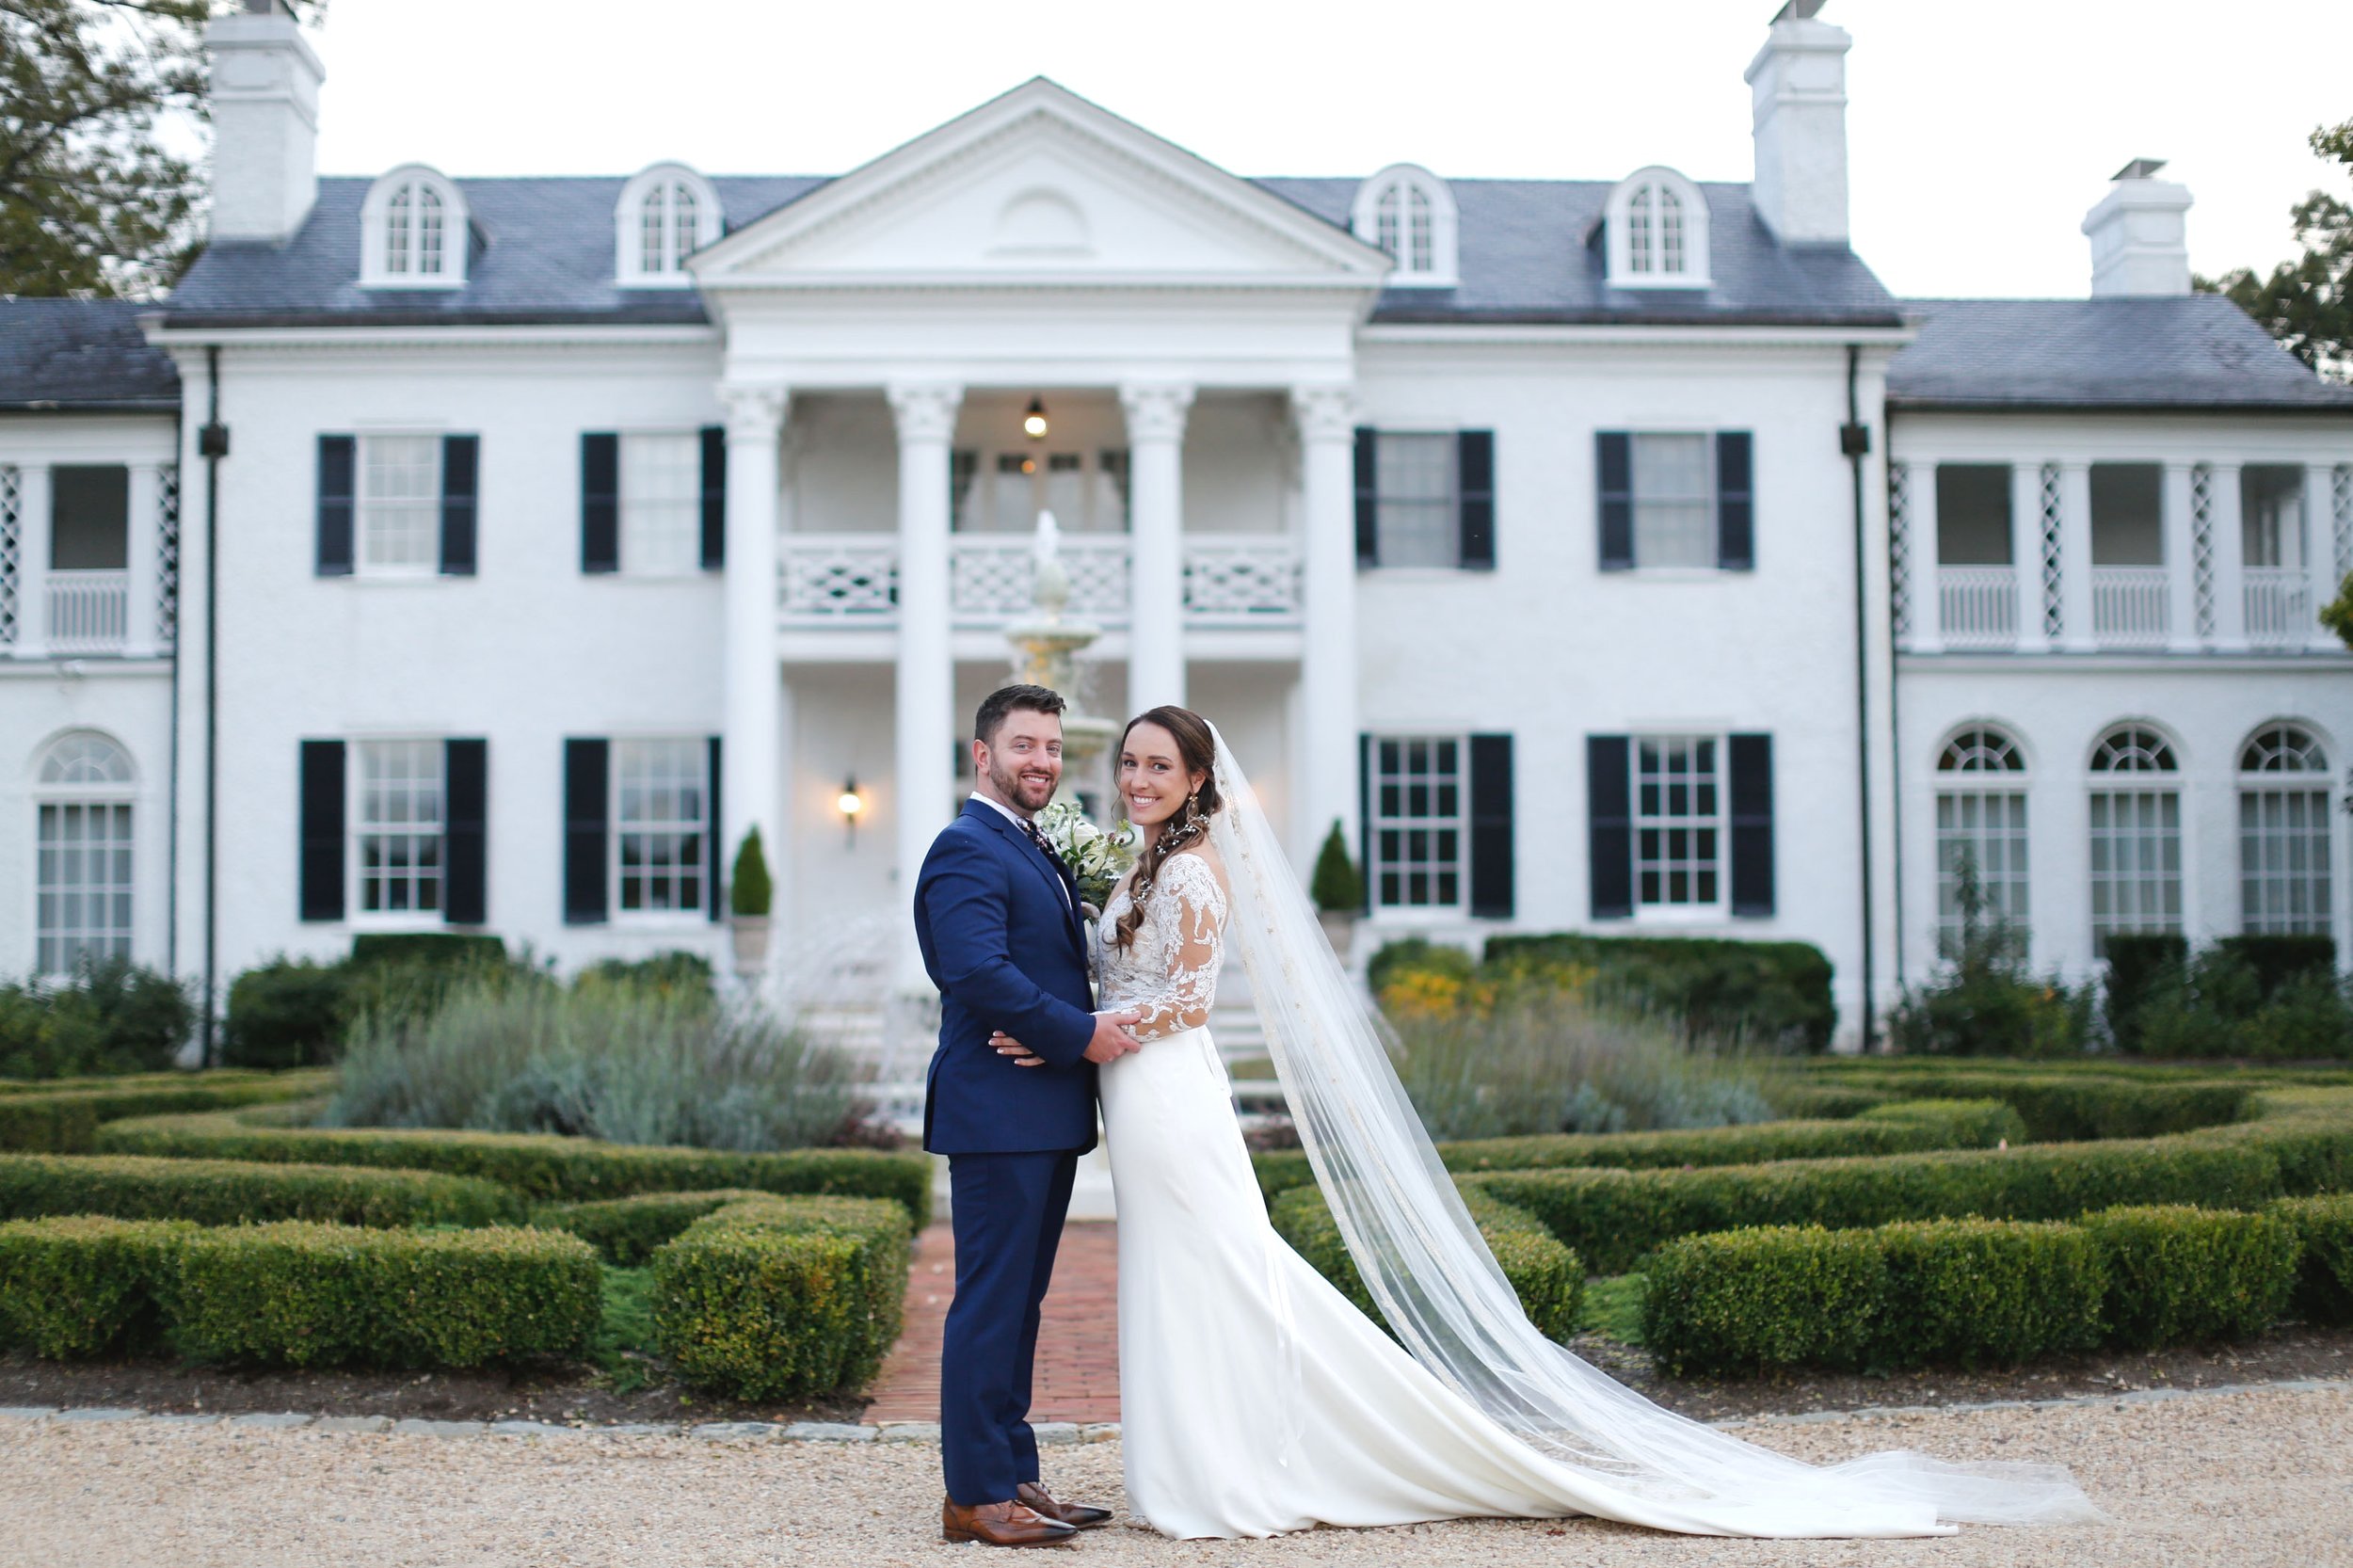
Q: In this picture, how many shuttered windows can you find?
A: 8